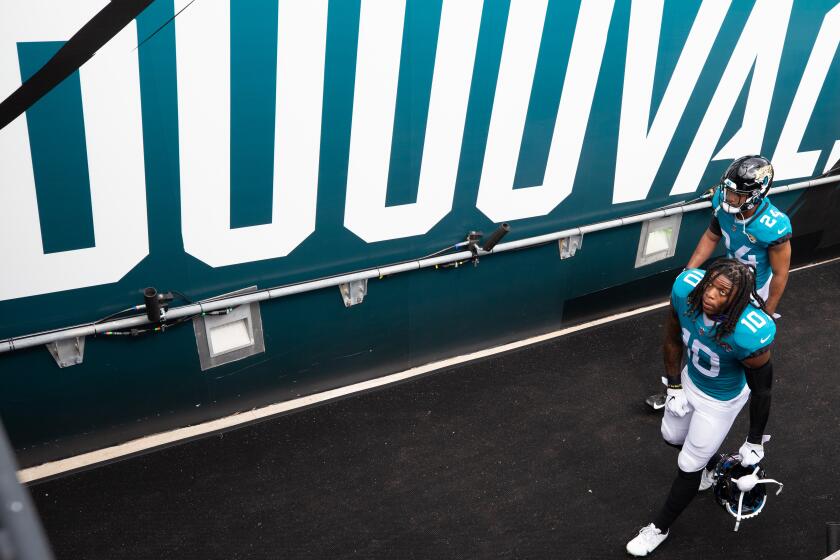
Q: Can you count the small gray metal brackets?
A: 3